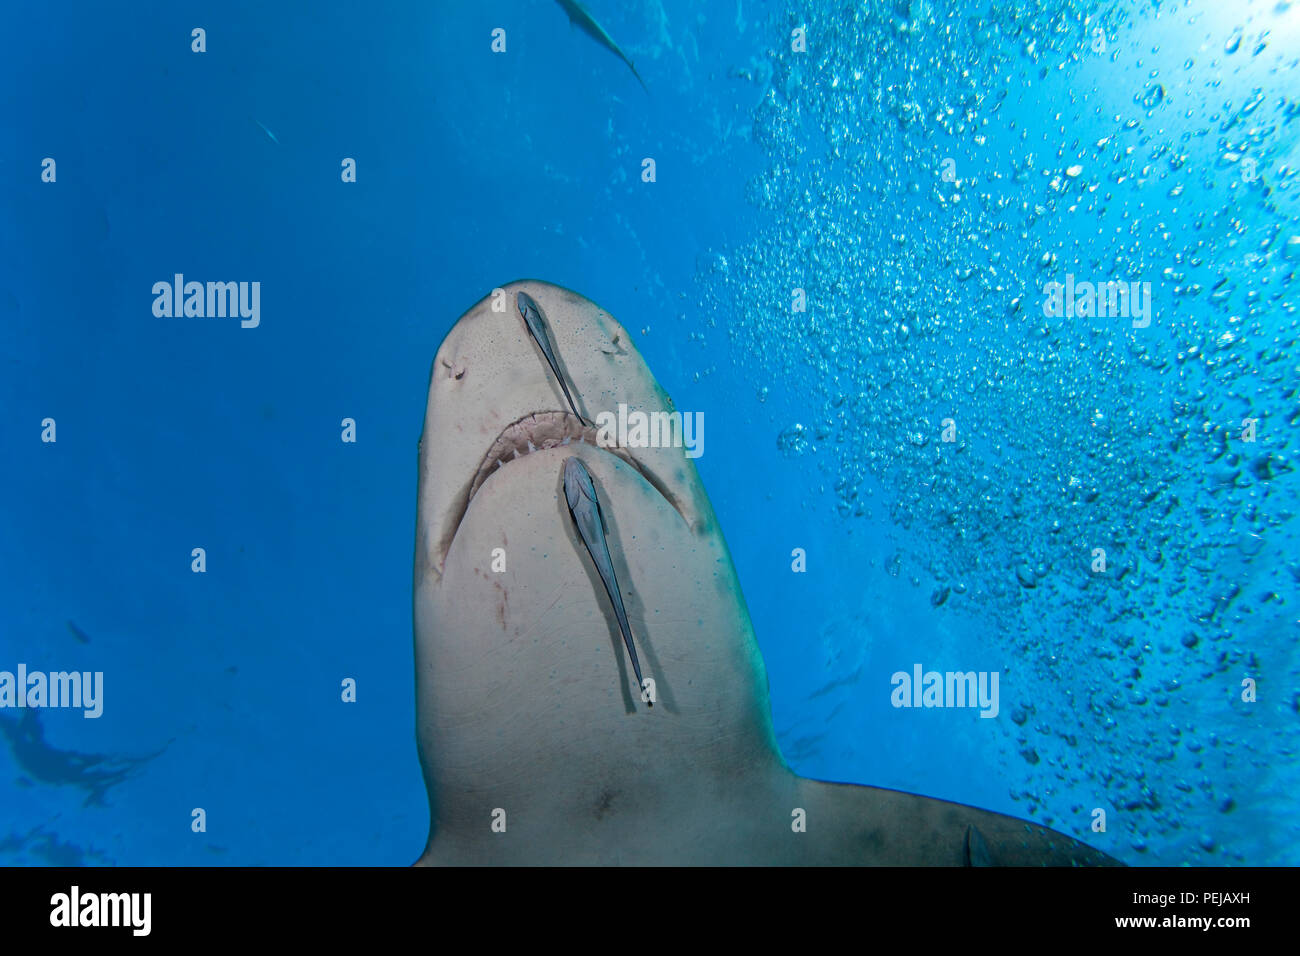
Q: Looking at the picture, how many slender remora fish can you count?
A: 2